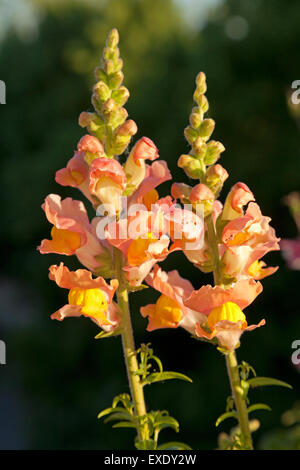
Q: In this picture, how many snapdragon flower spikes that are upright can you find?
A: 2